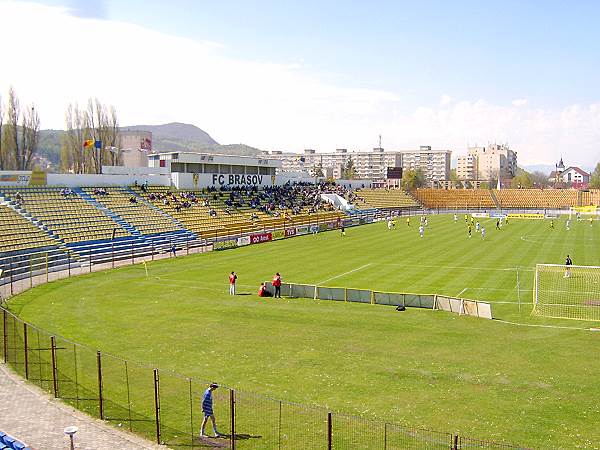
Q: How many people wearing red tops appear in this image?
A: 3